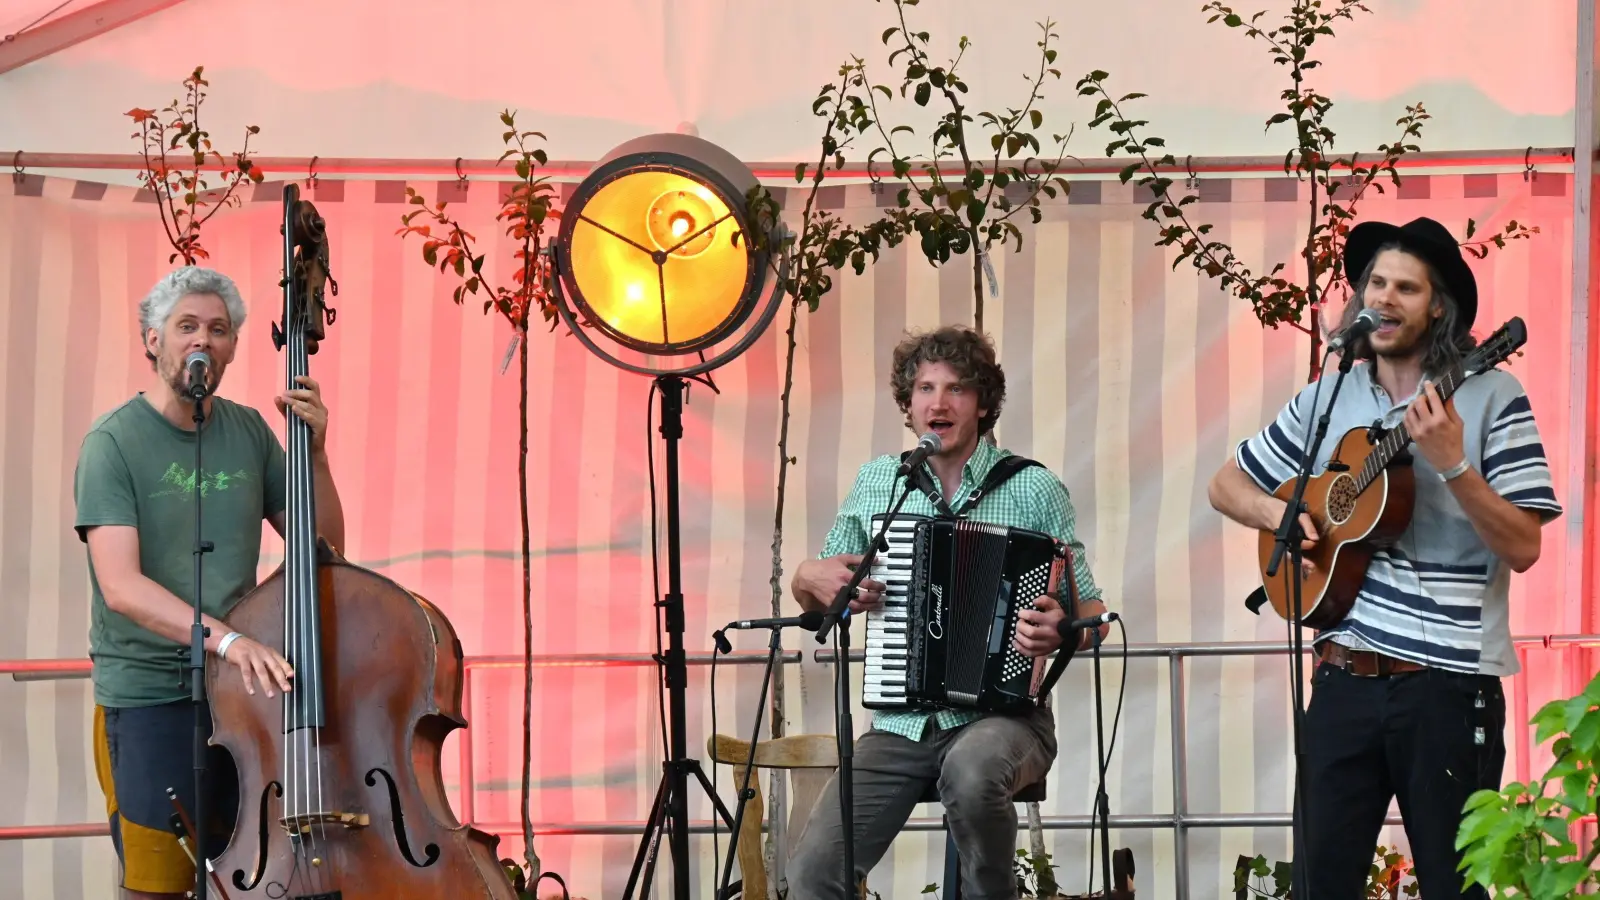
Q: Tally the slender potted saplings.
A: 5